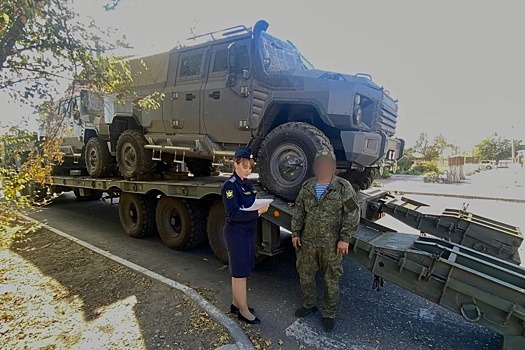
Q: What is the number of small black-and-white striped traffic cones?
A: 0